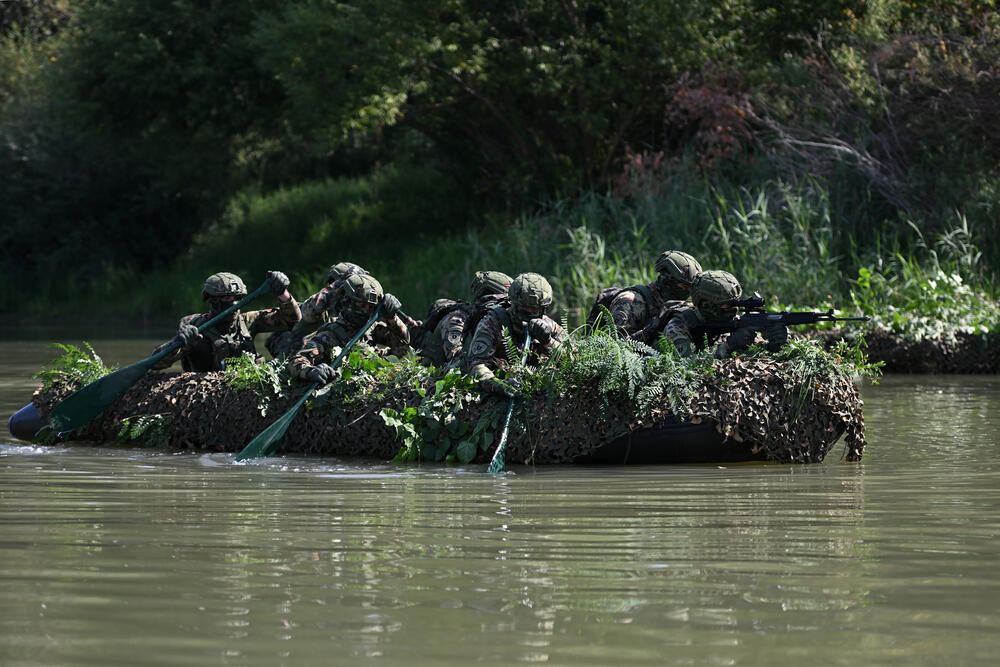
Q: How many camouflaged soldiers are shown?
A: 7